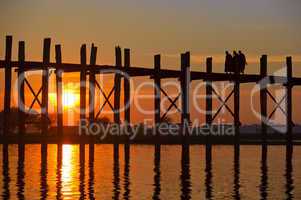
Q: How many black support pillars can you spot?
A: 14